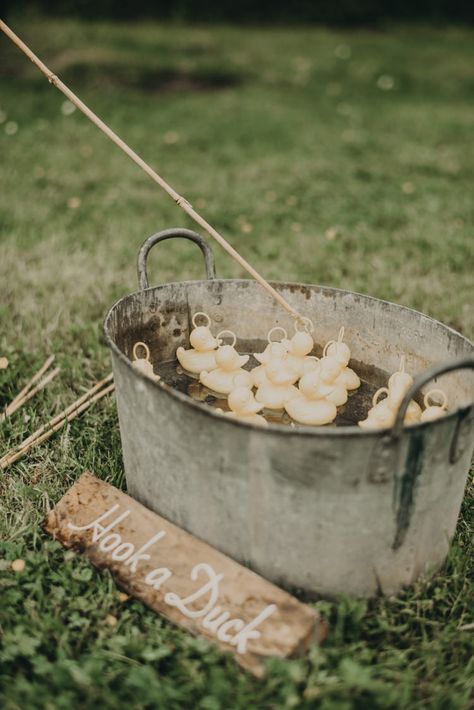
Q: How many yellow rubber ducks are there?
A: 13